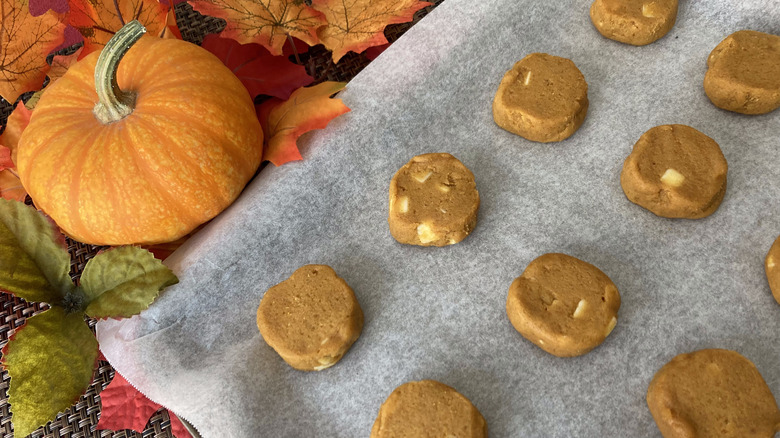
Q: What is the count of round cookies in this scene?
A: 10